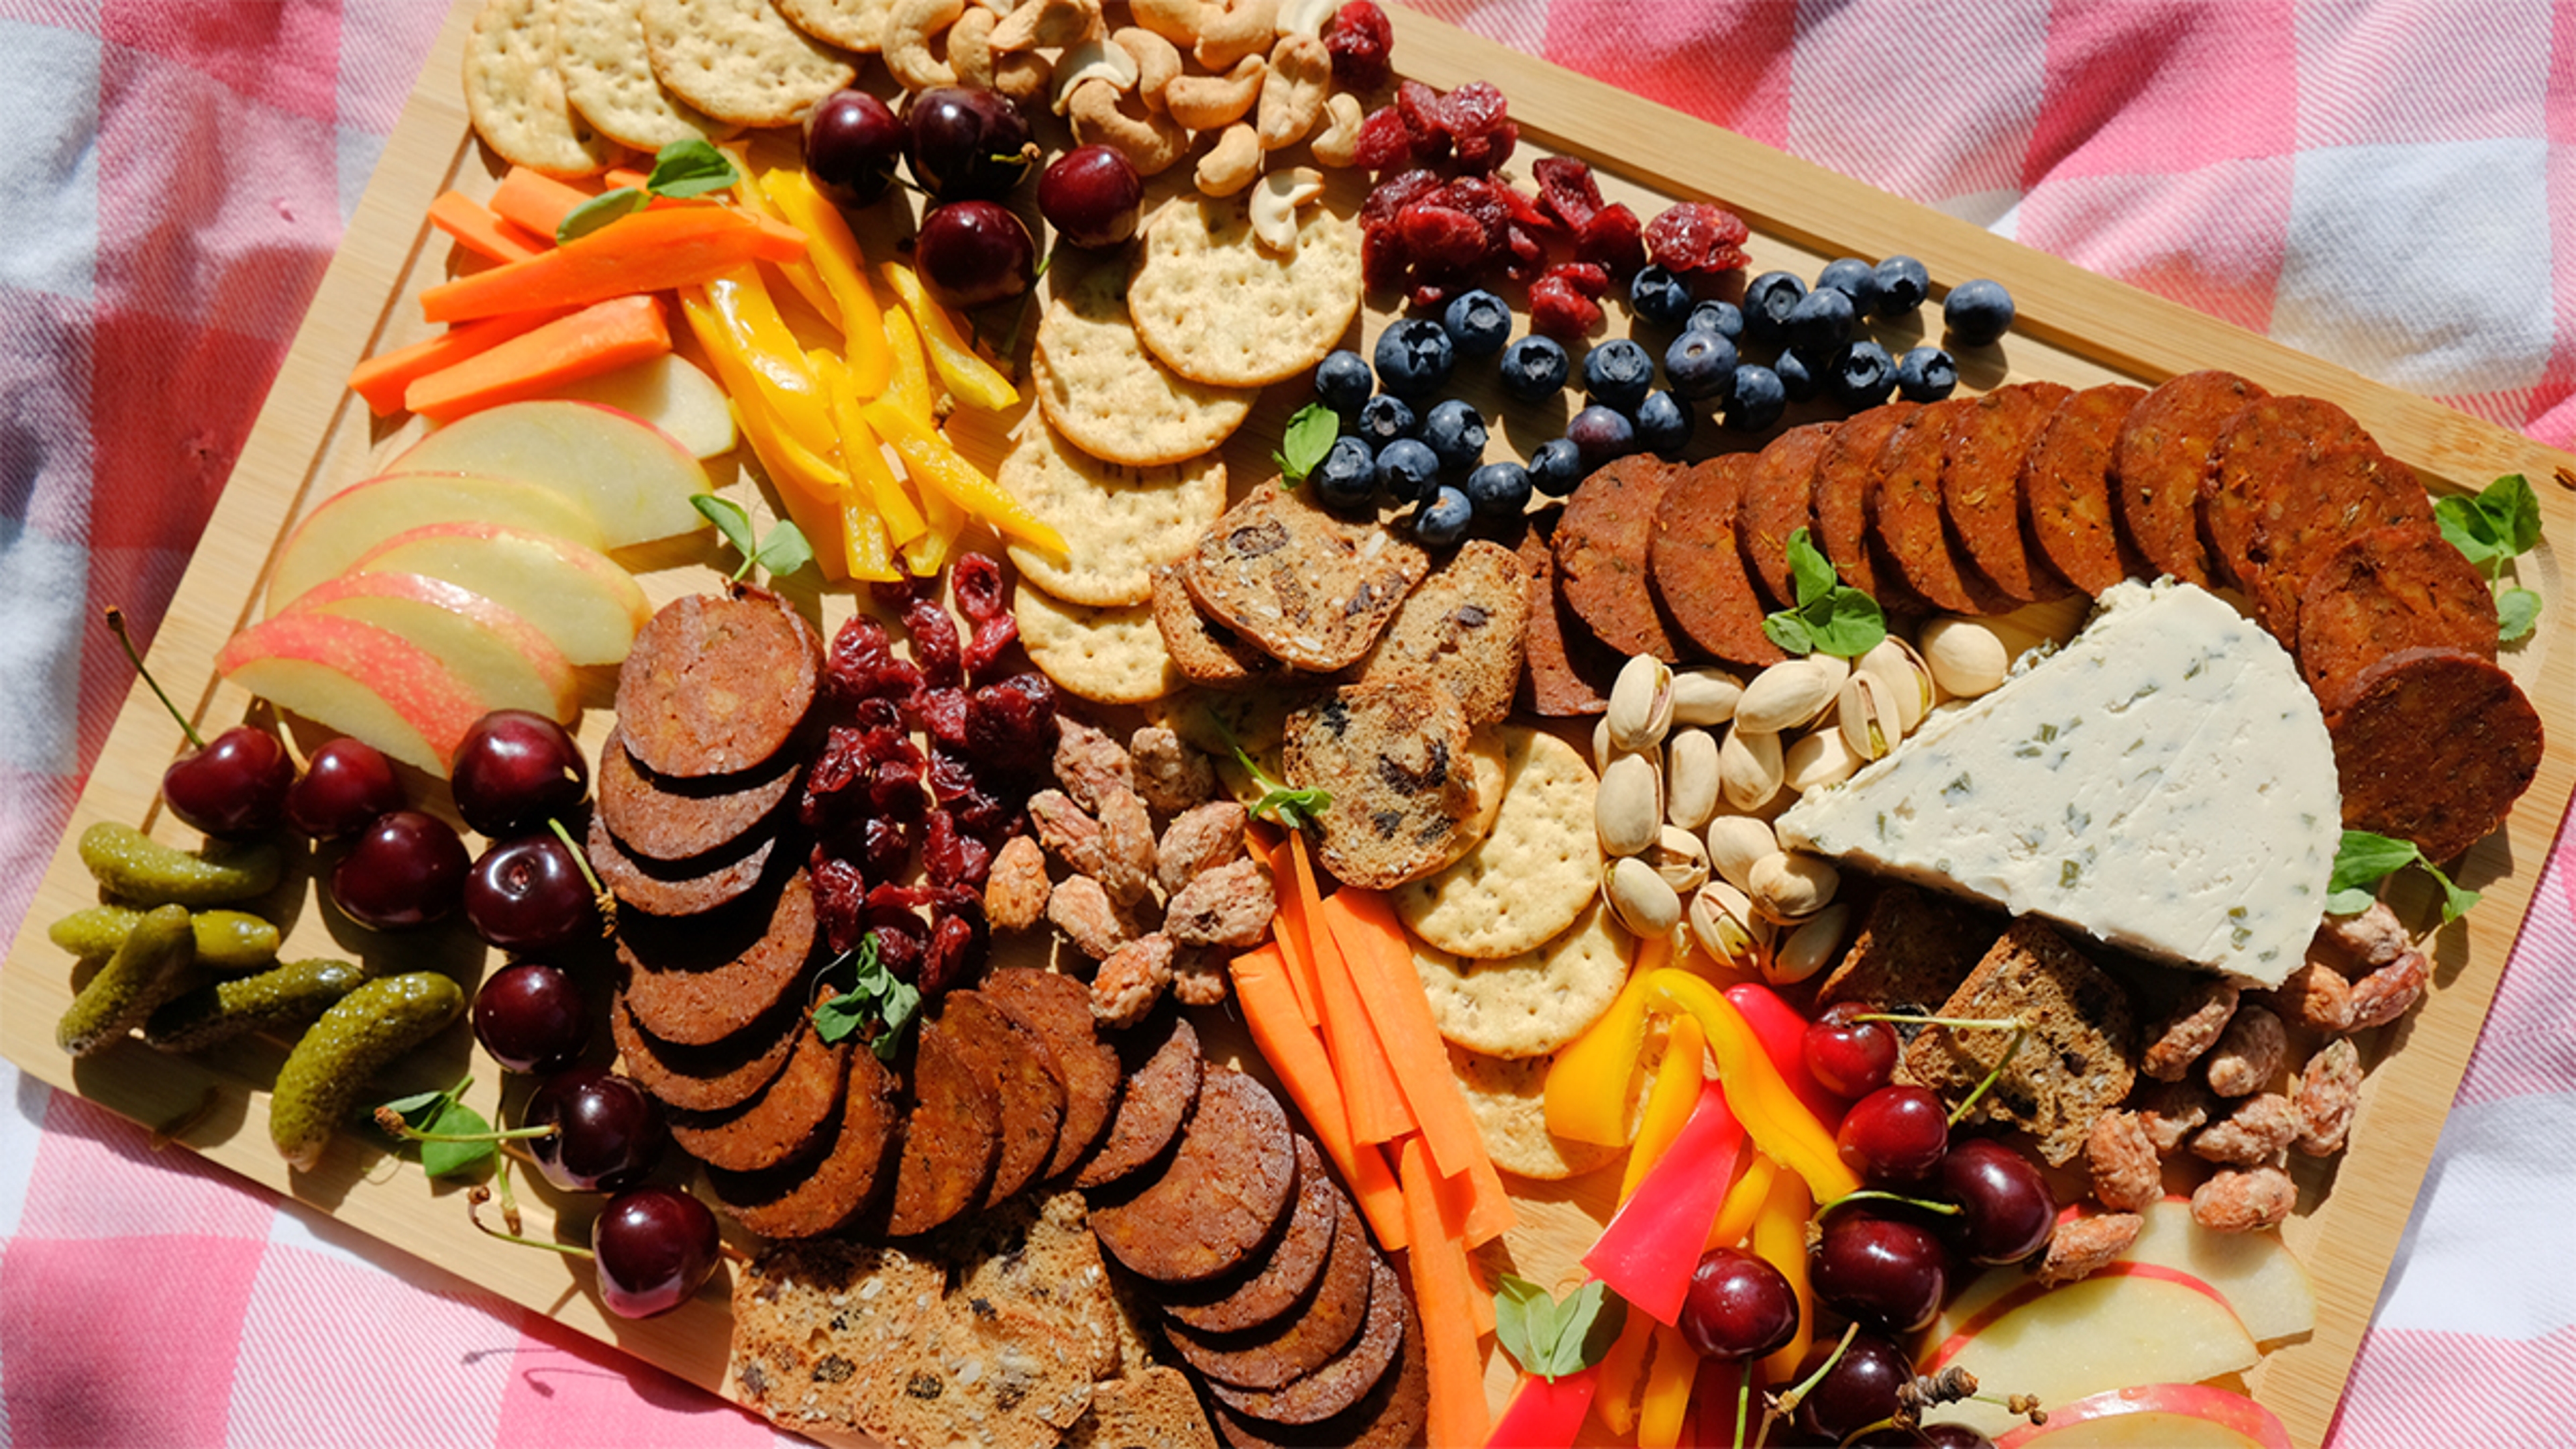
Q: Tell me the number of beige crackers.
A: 13